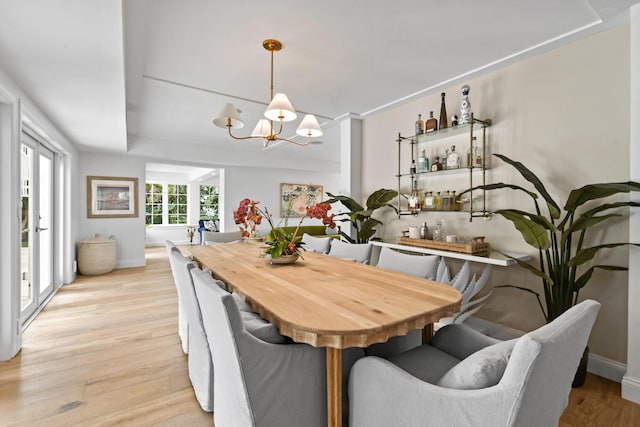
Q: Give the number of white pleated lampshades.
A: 4